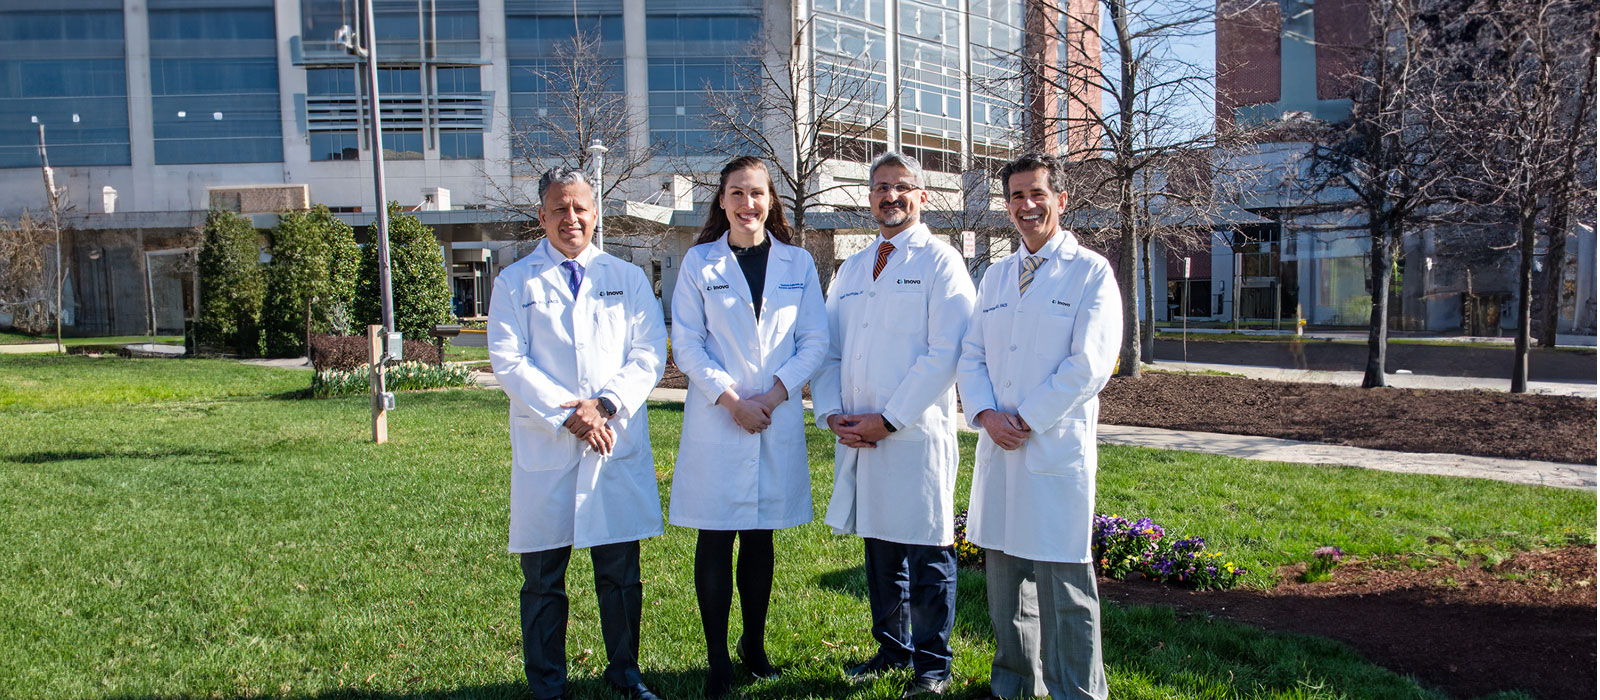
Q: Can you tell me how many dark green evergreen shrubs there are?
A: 3